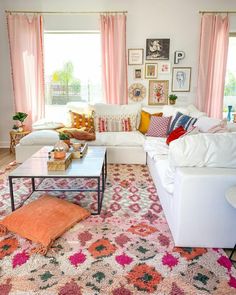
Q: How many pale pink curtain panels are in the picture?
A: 3